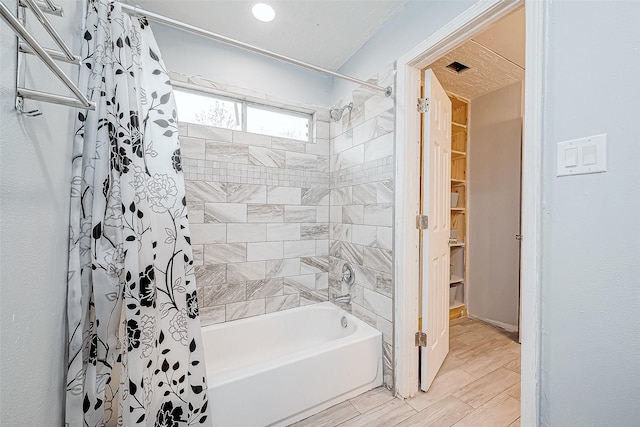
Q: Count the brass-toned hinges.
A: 3